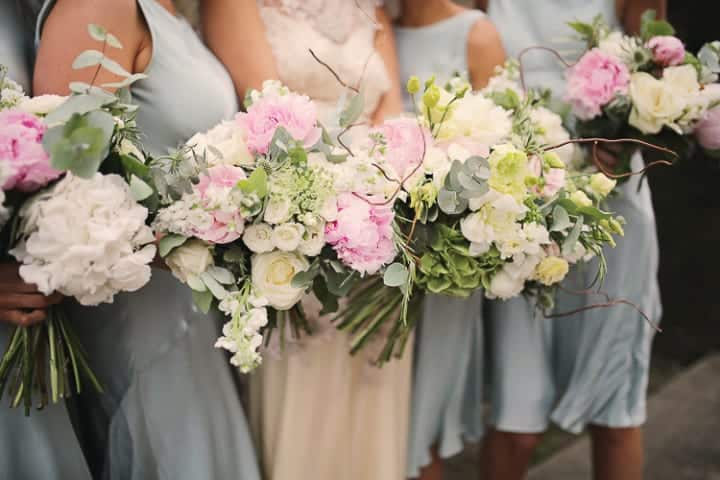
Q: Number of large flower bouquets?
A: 4